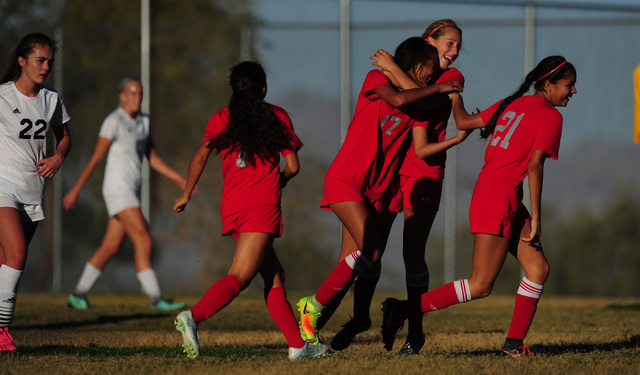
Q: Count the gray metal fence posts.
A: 6